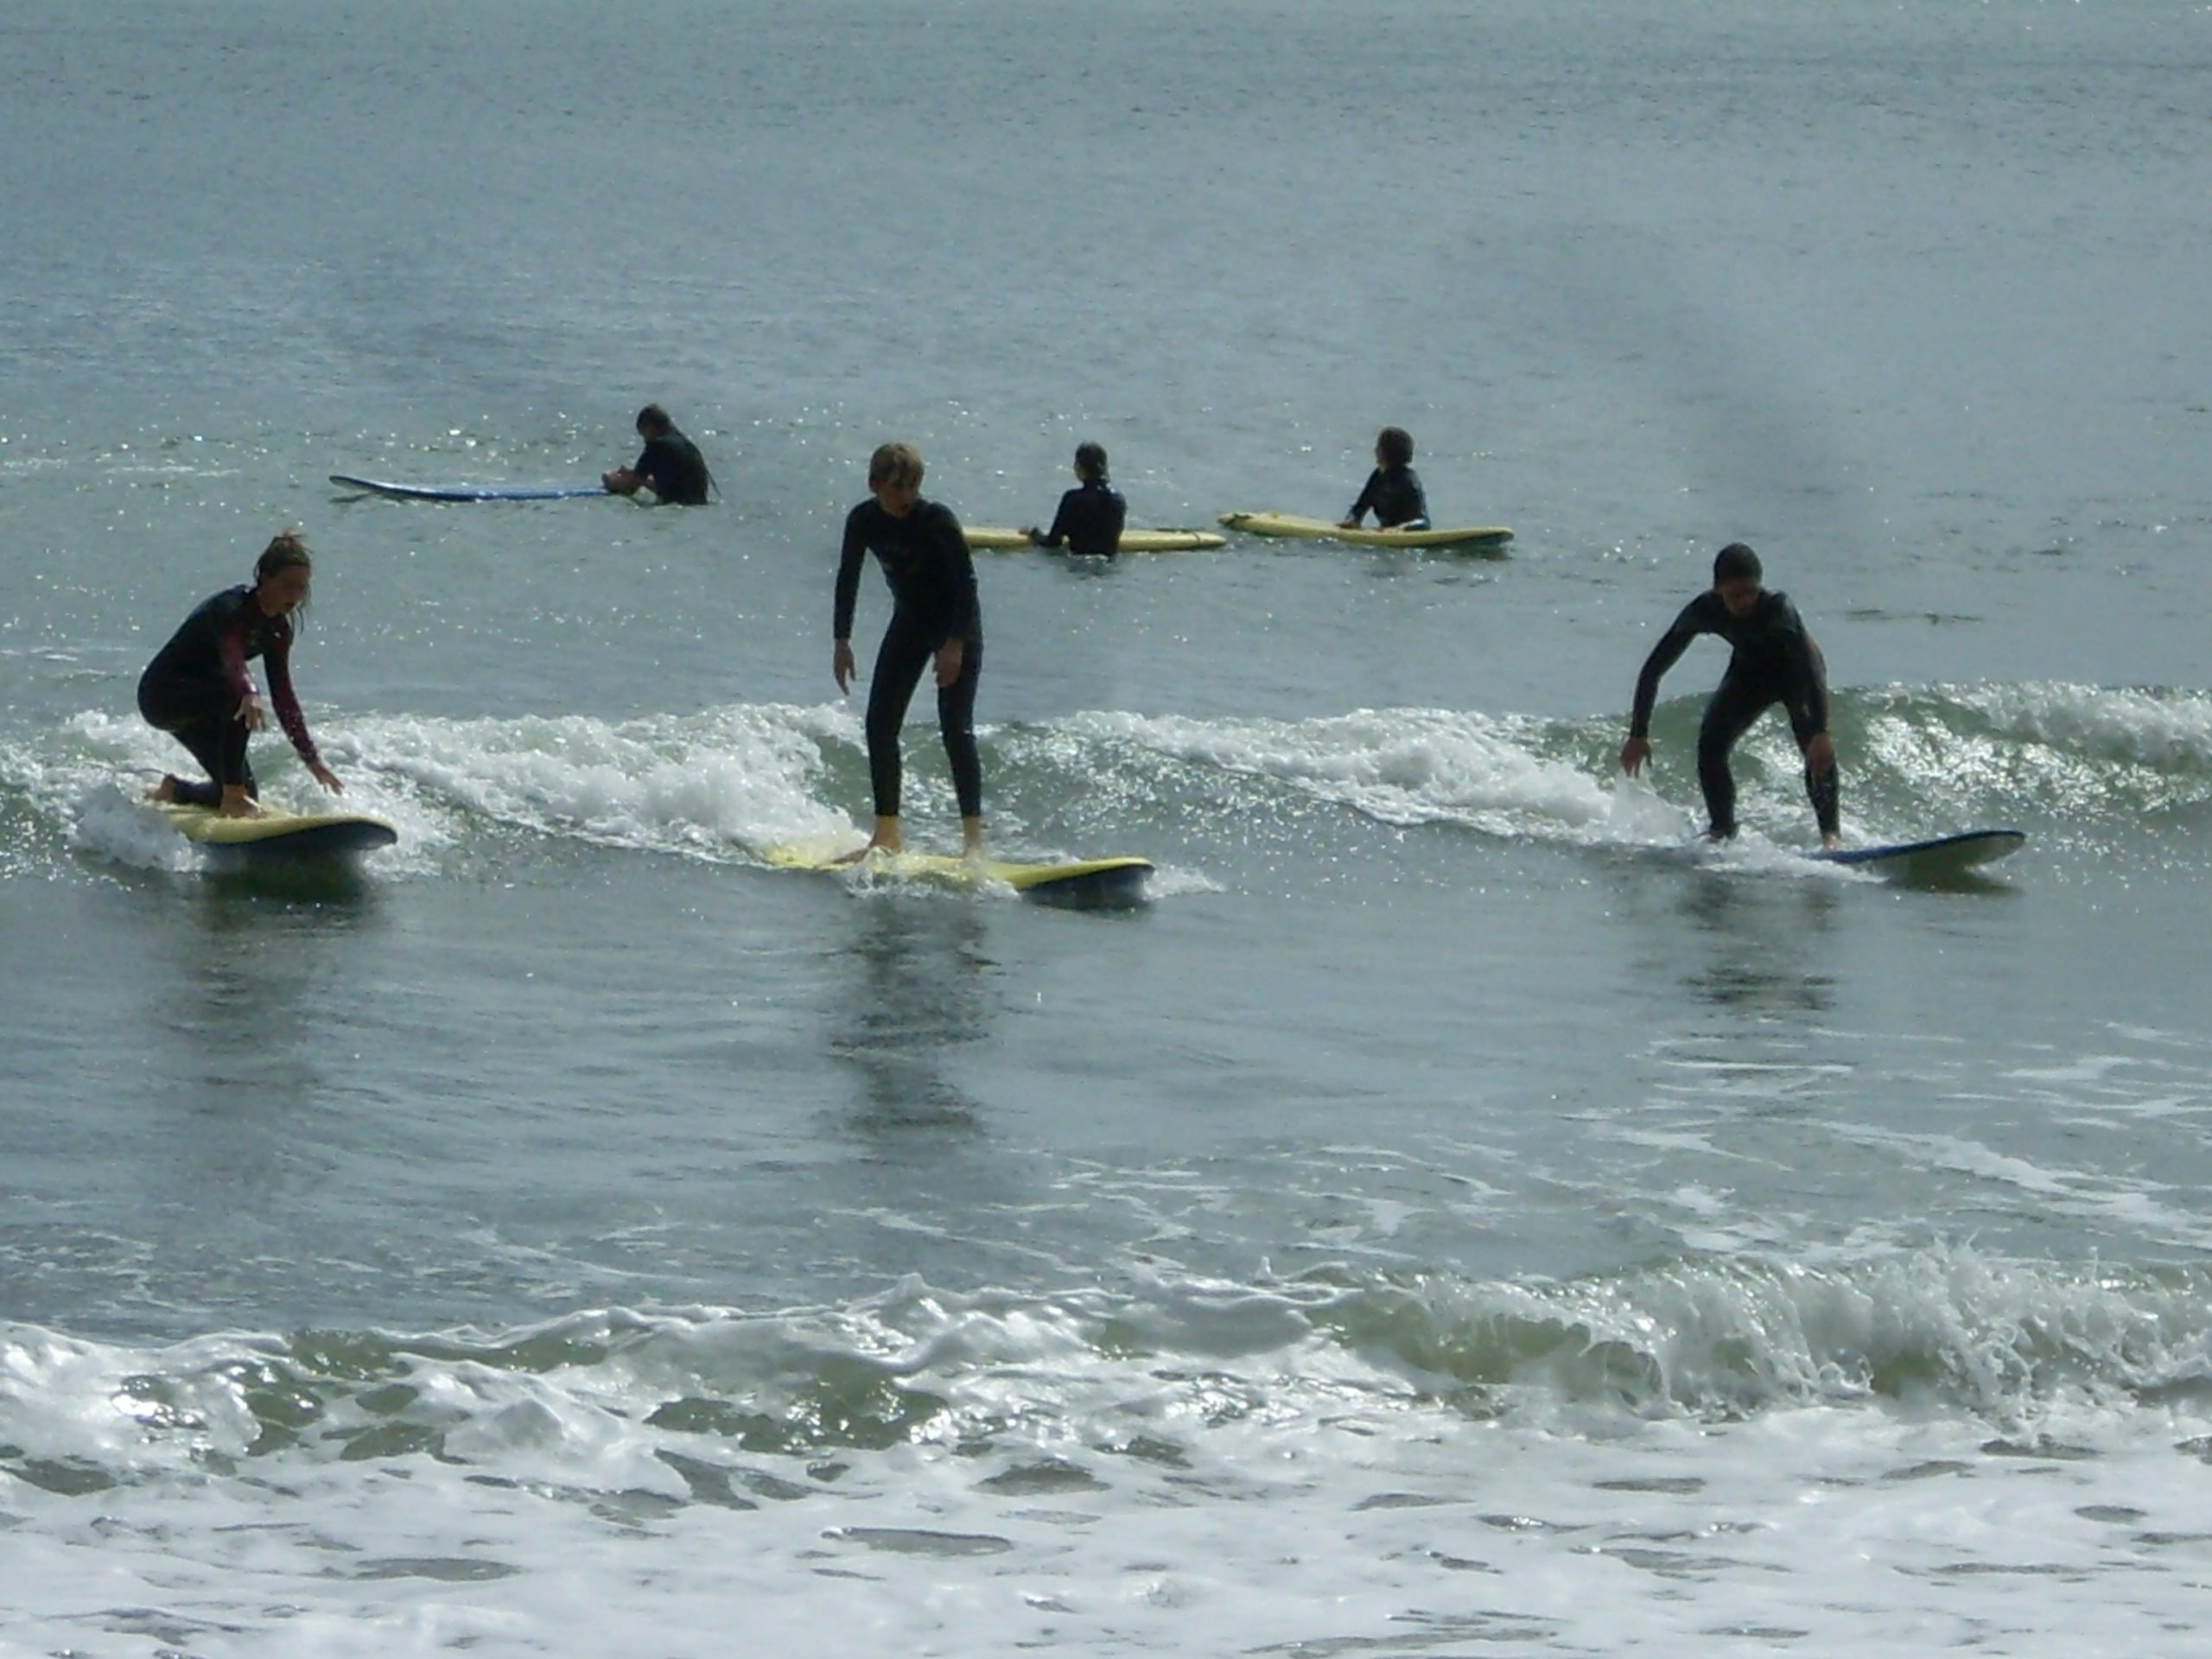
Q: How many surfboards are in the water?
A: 6